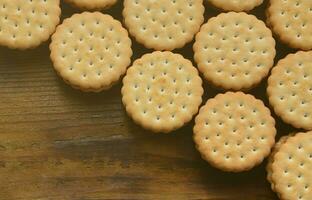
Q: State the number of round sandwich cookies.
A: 11